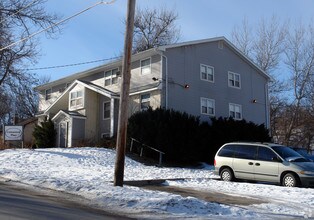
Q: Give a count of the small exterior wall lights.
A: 3